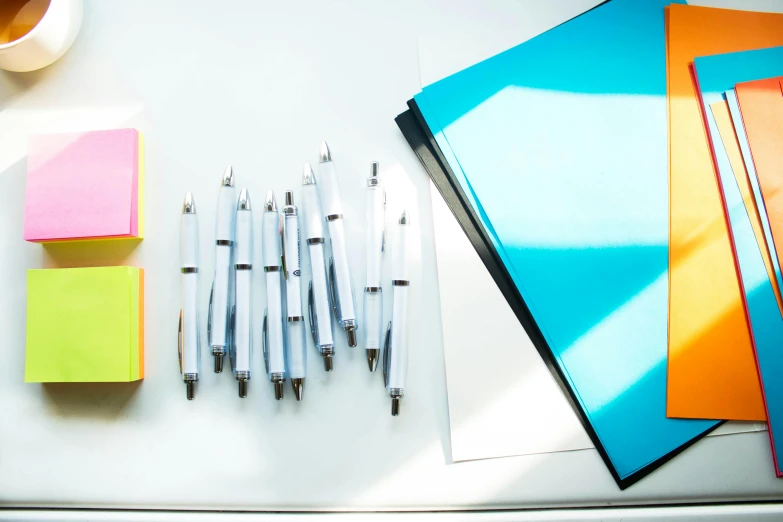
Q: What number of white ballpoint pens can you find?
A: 9